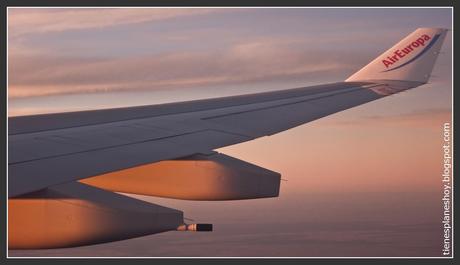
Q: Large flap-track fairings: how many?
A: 2